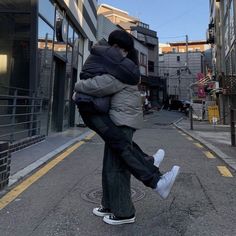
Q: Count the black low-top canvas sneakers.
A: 2